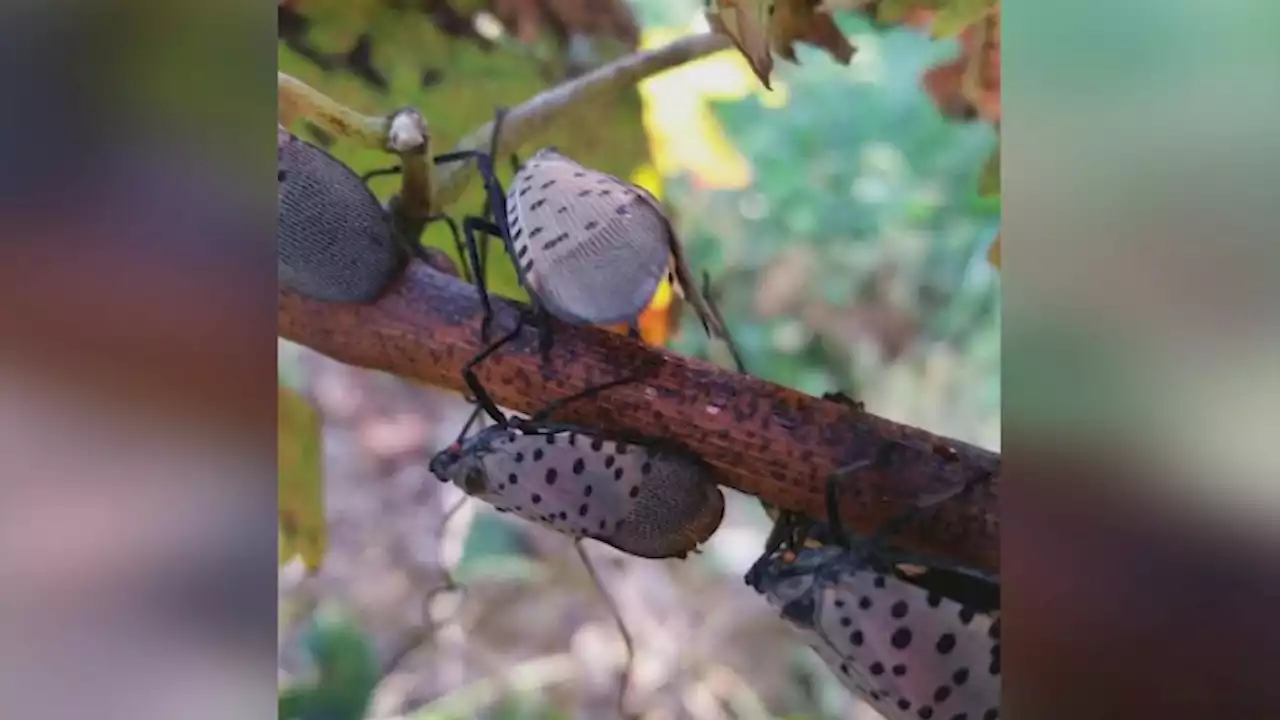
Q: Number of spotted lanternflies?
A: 4